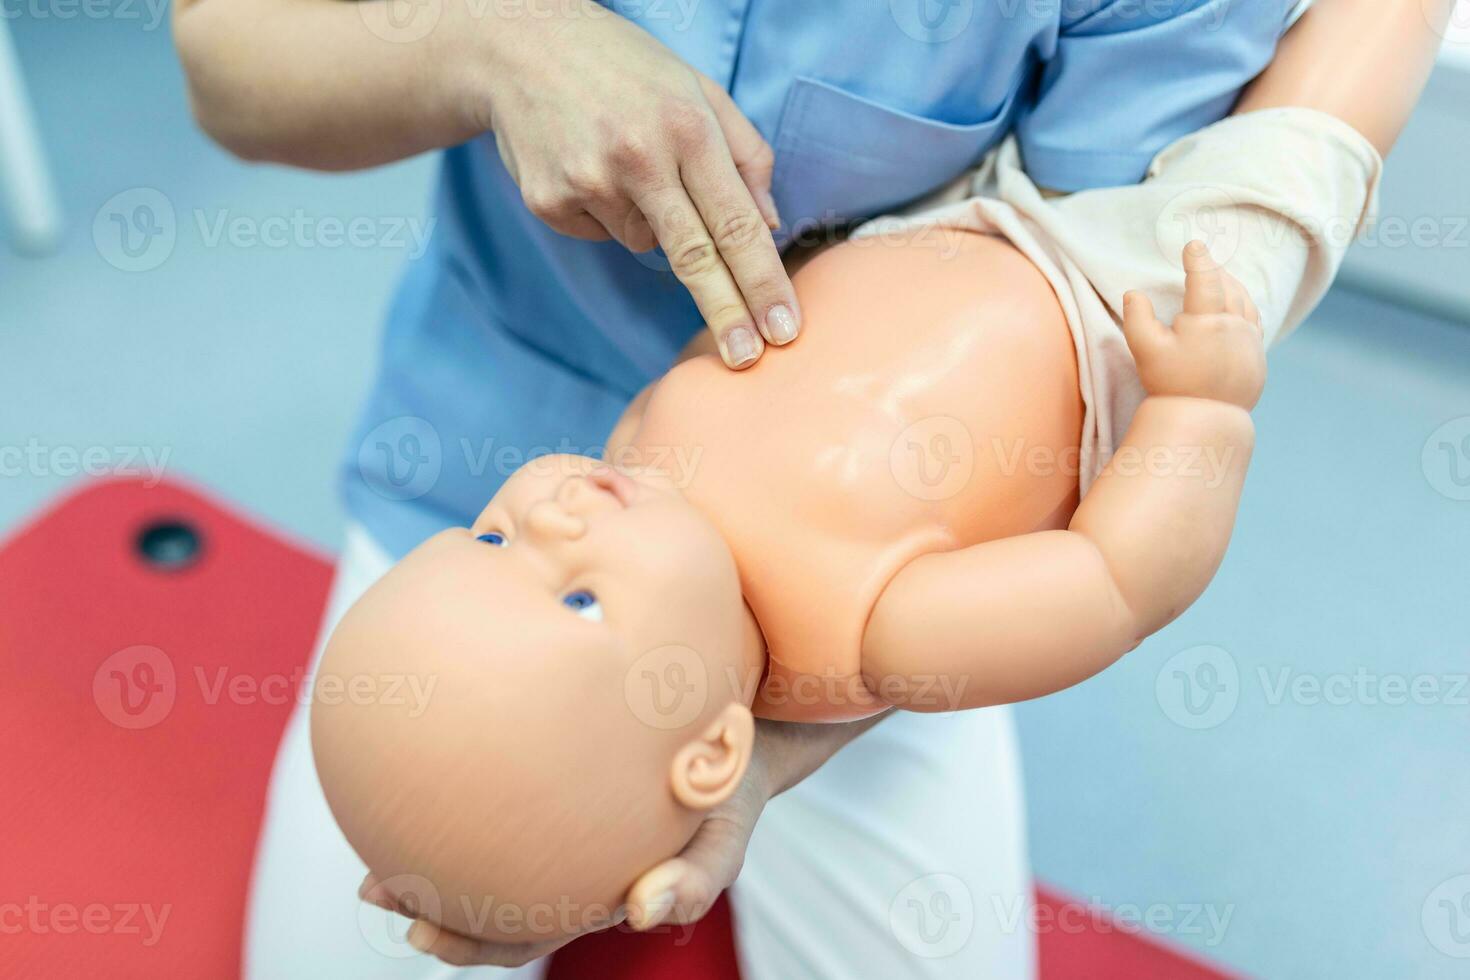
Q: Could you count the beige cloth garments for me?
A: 1